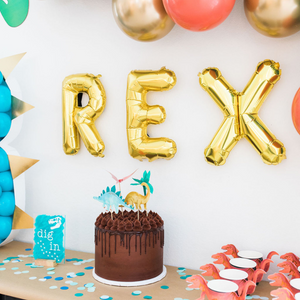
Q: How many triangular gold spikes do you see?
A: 4